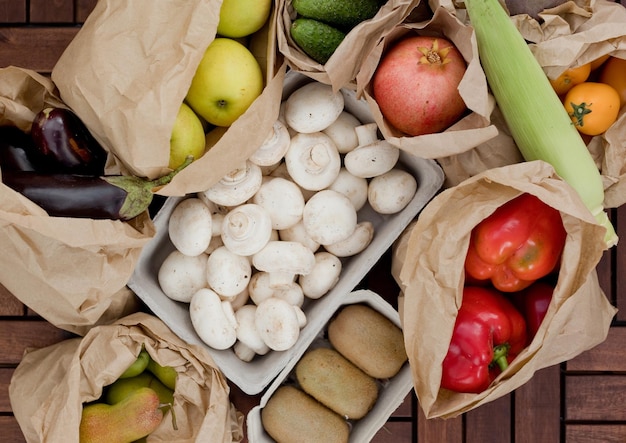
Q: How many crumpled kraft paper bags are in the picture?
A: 7